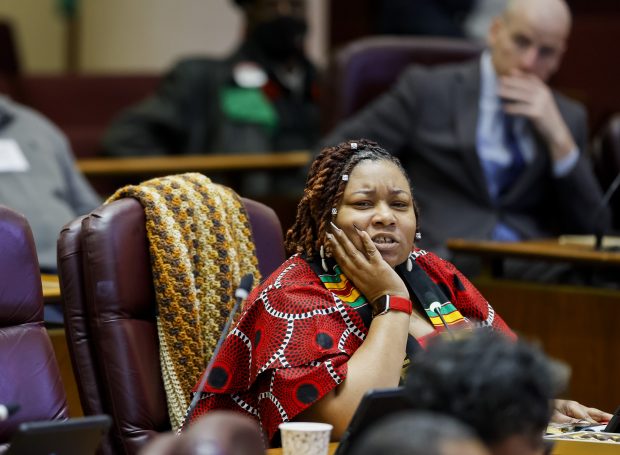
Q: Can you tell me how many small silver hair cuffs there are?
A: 4